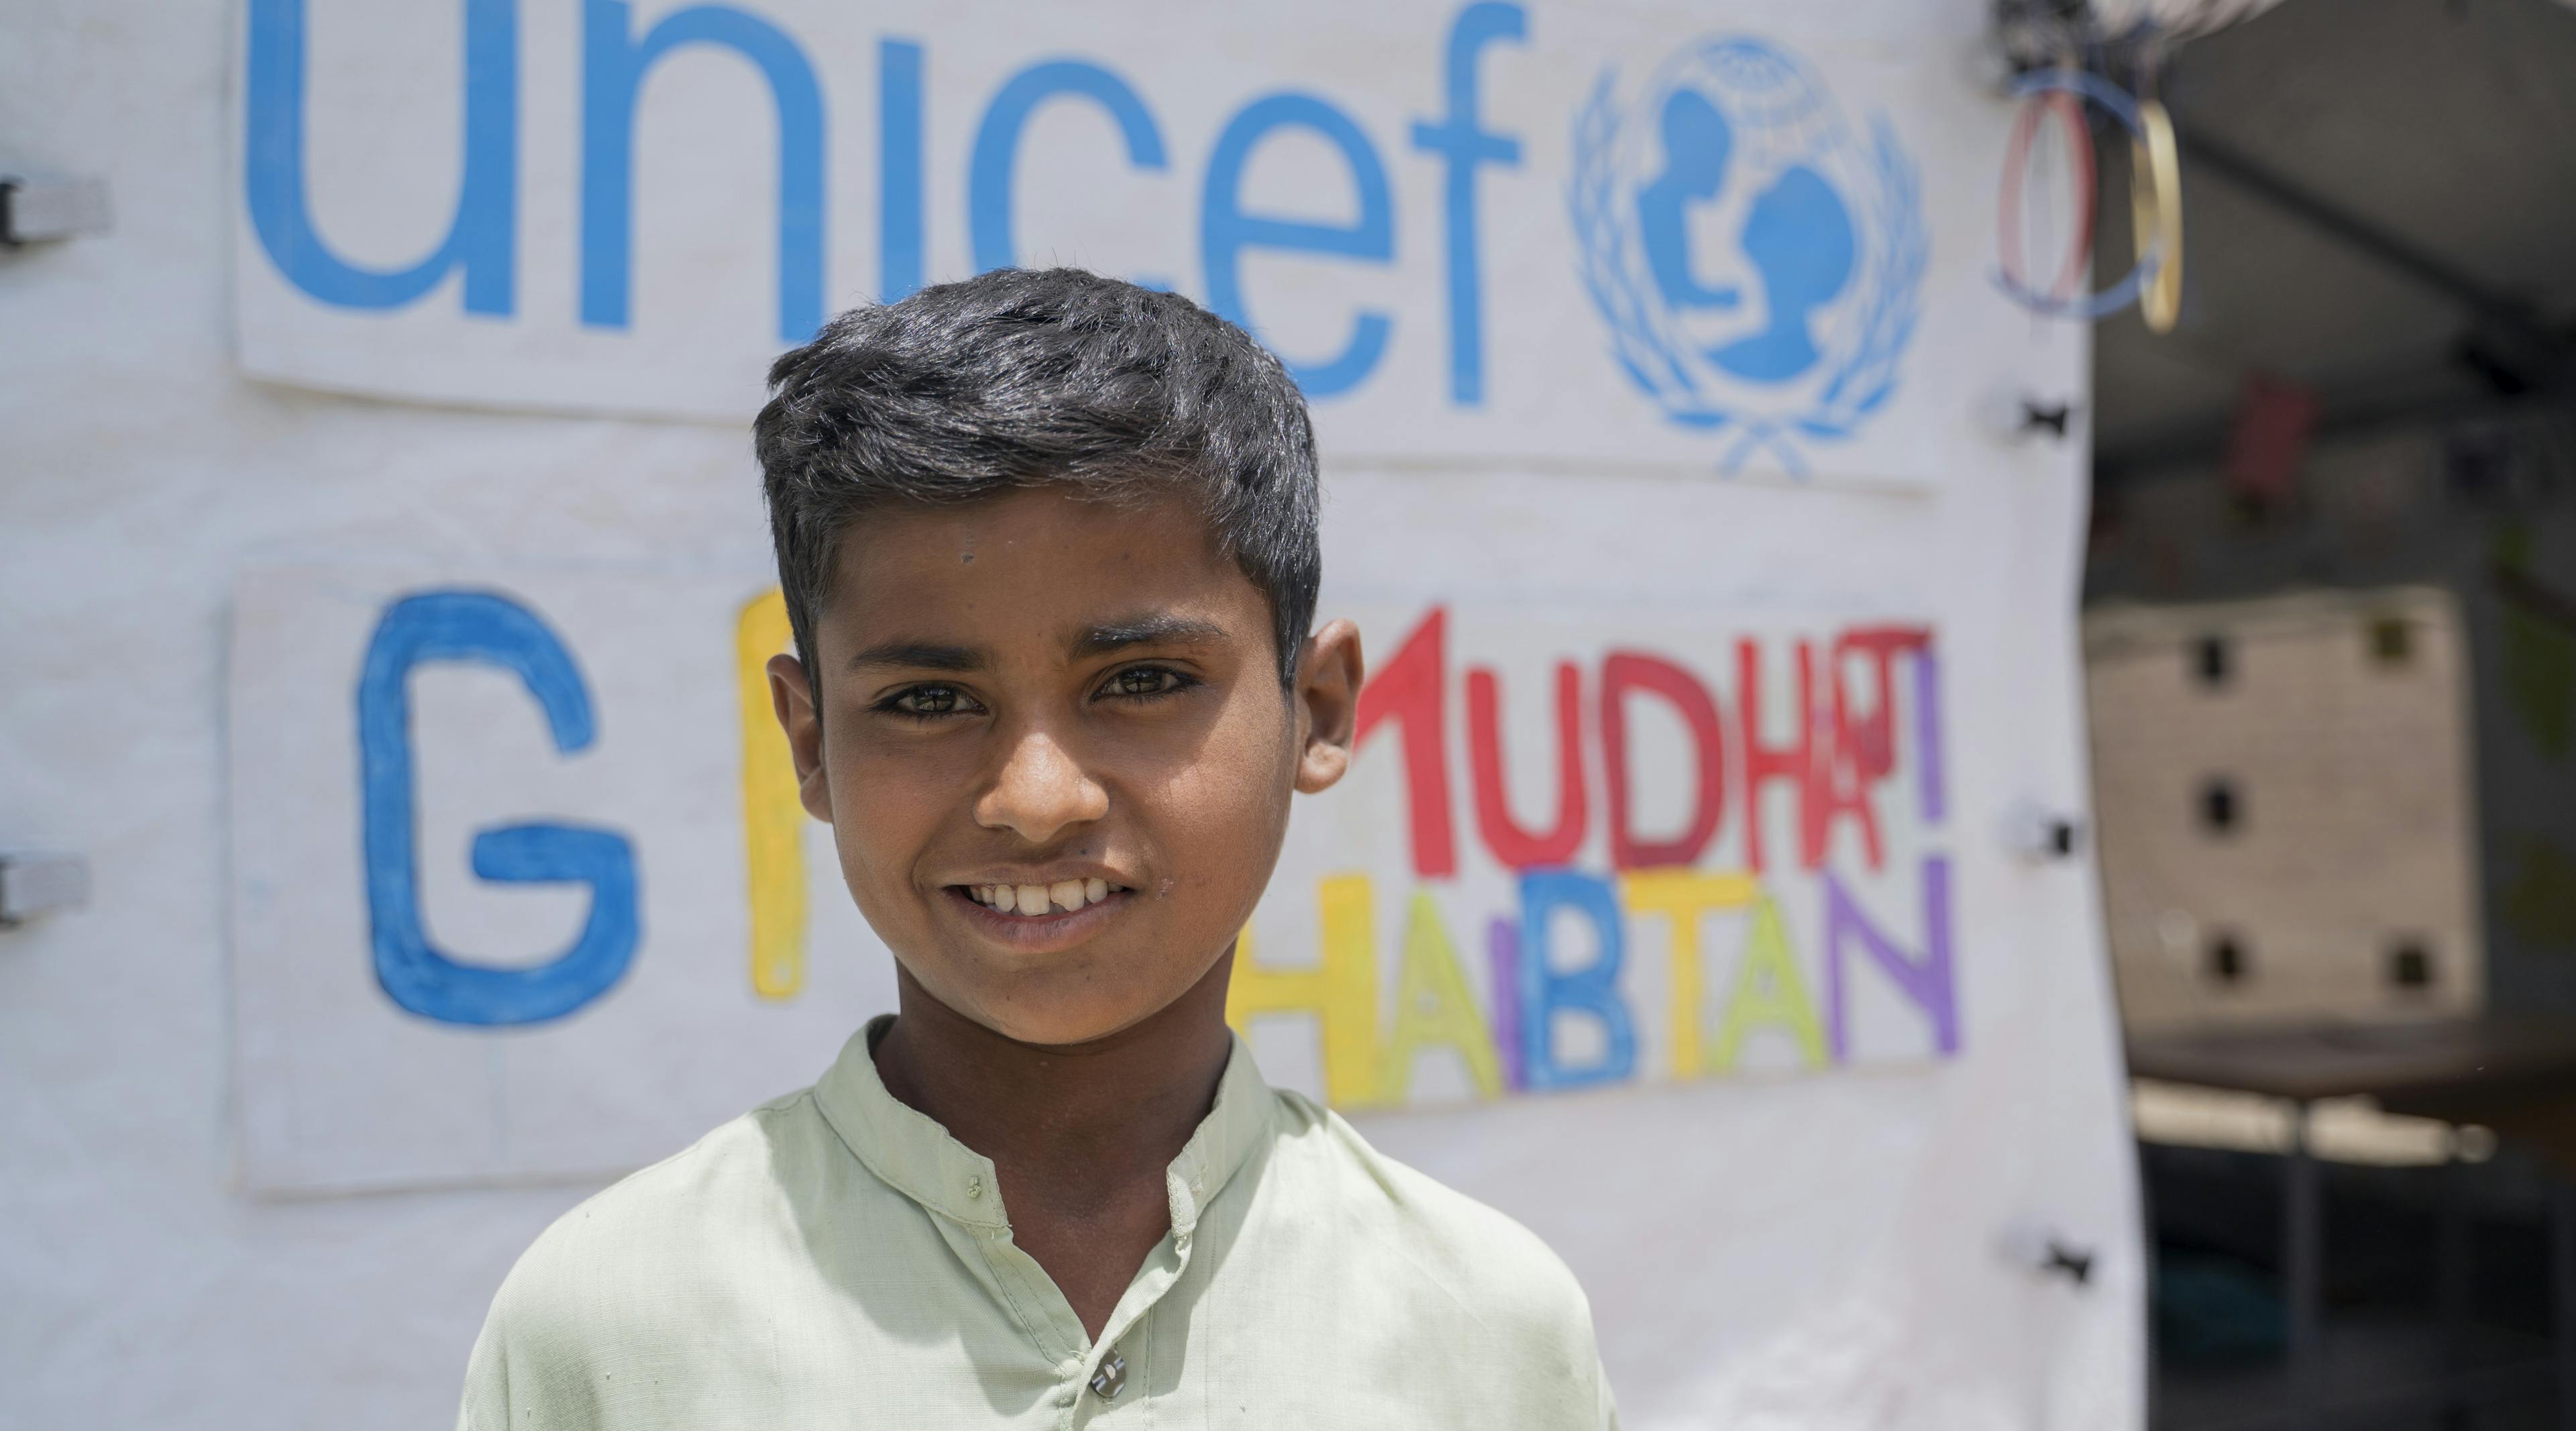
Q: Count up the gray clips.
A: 2